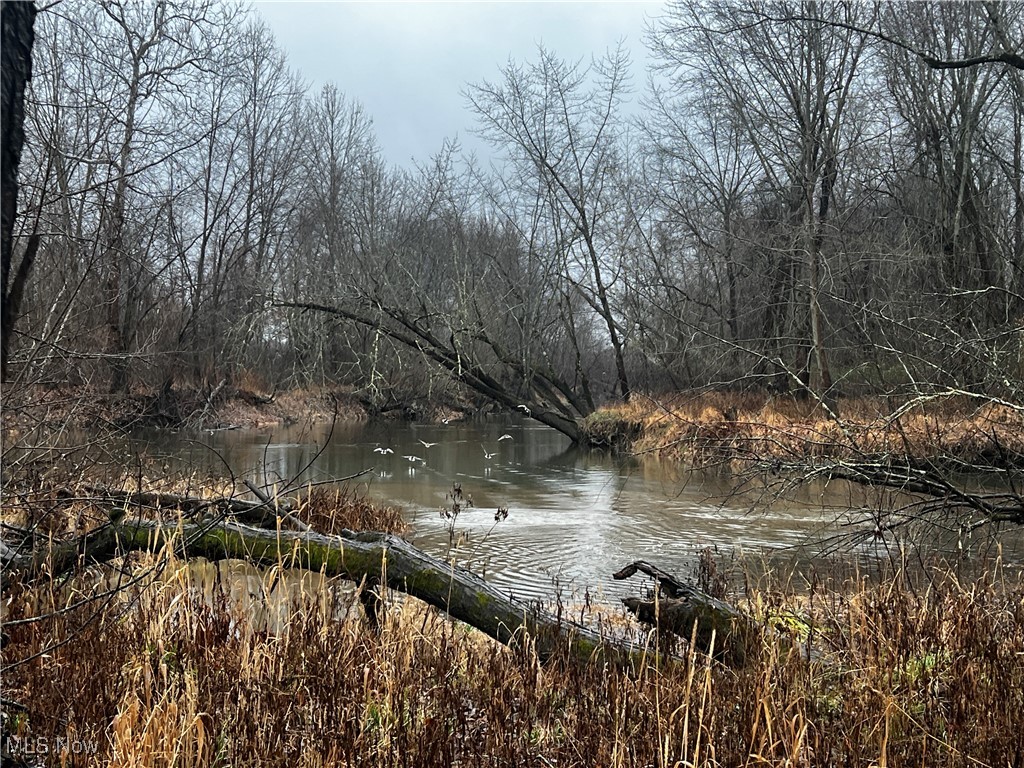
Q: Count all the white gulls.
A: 7